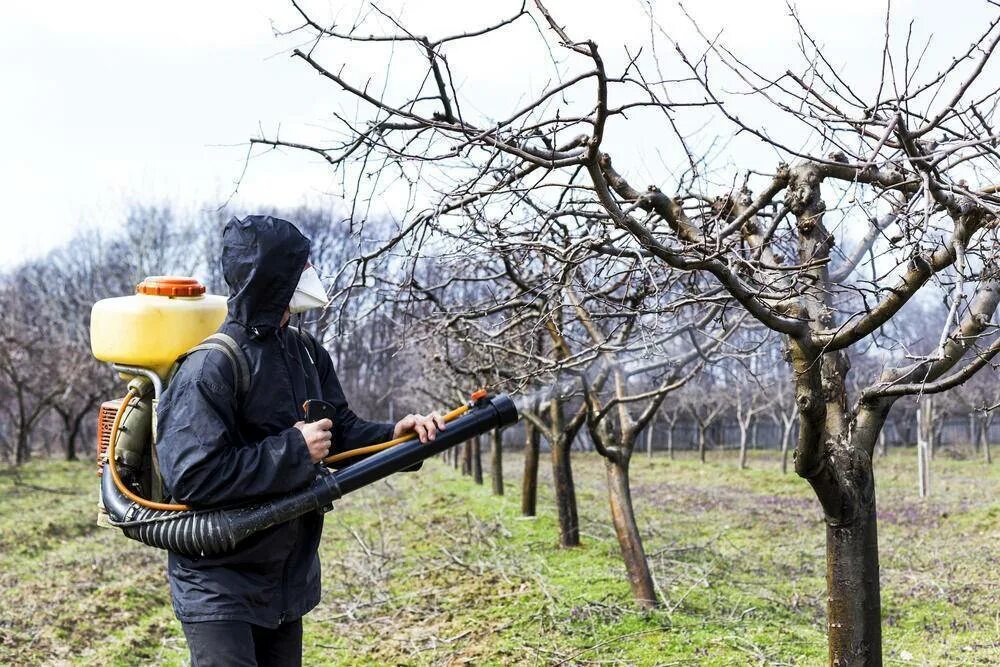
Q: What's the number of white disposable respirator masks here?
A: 1